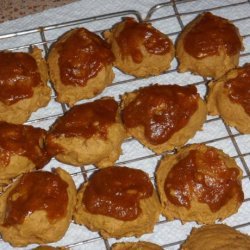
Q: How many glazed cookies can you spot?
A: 11